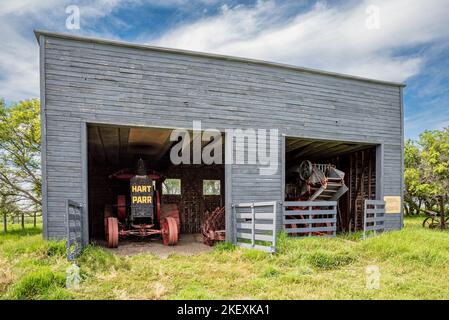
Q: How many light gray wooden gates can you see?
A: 4